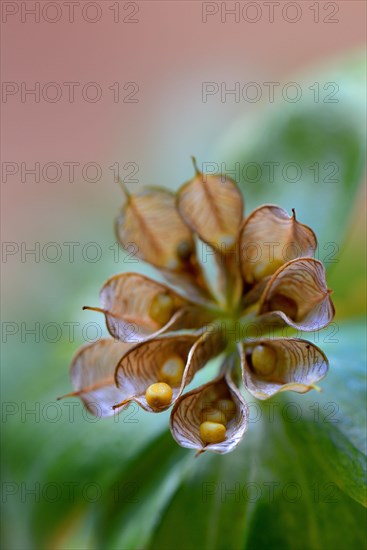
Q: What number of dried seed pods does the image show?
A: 9